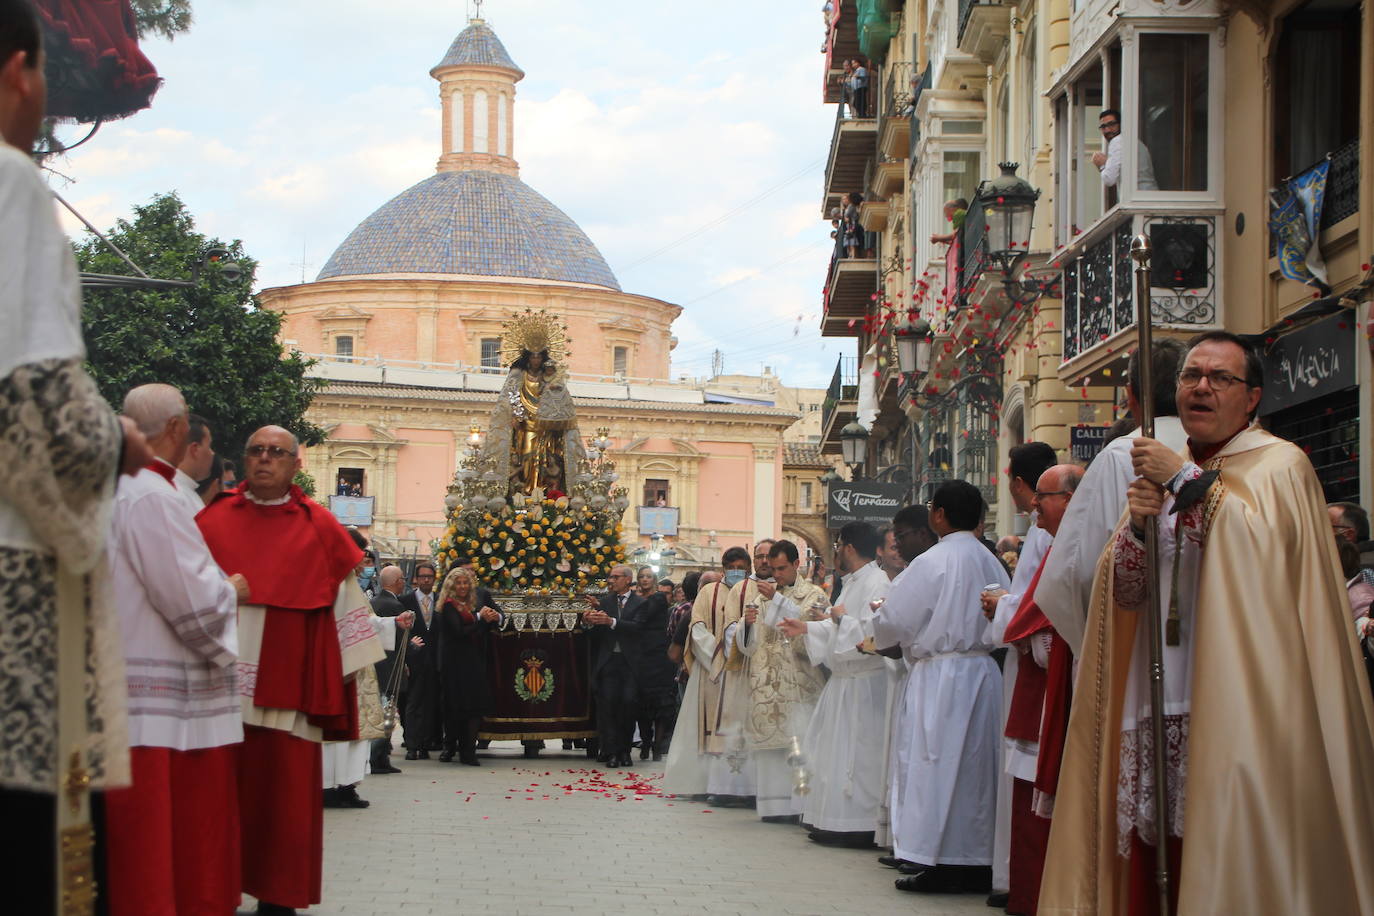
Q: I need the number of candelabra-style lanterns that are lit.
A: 2